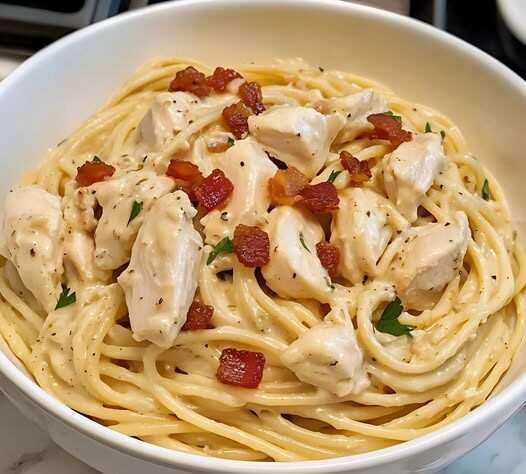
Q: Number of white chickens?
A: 12